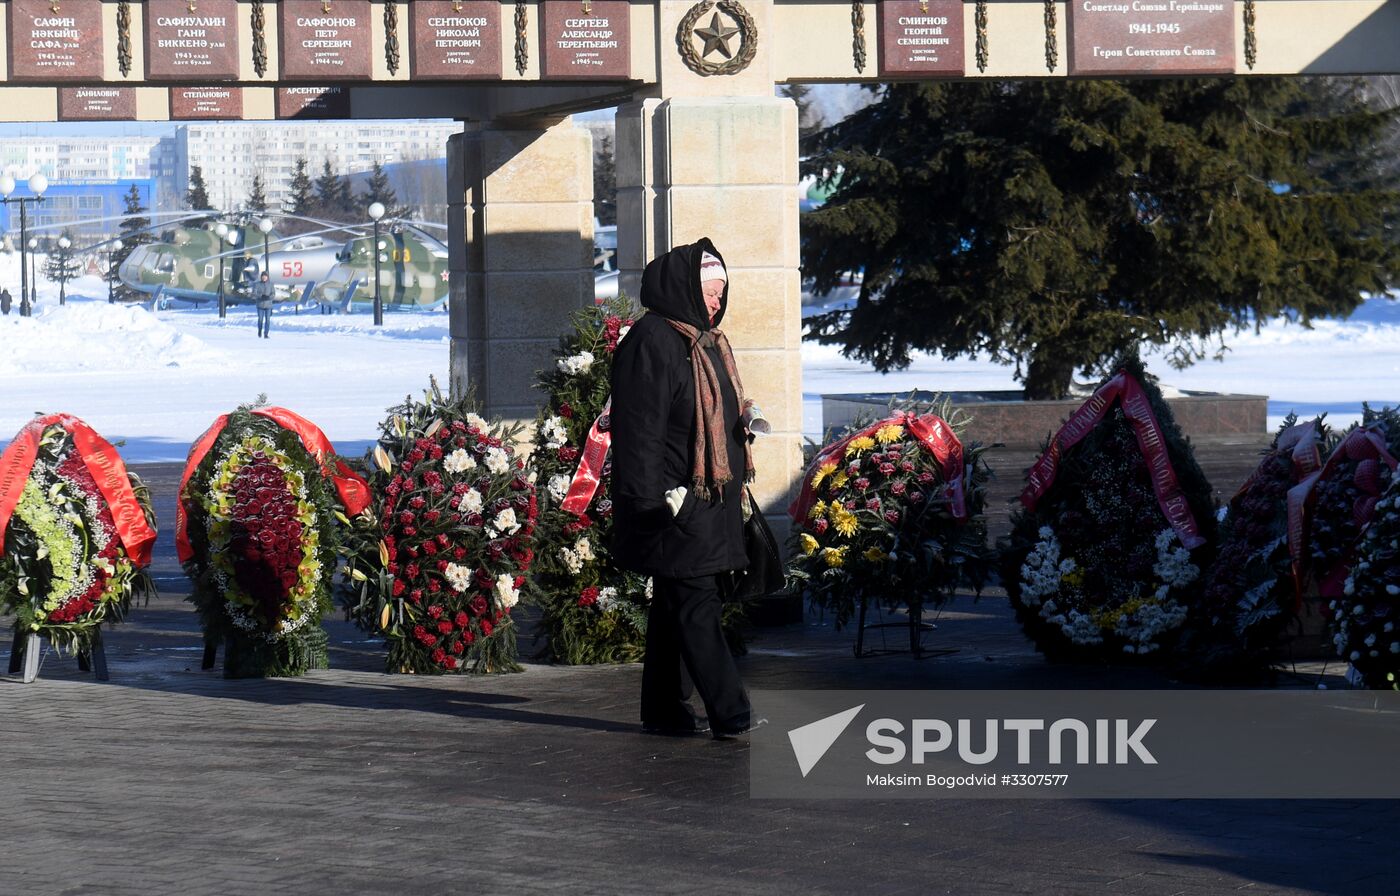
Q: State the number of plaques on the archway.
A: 10